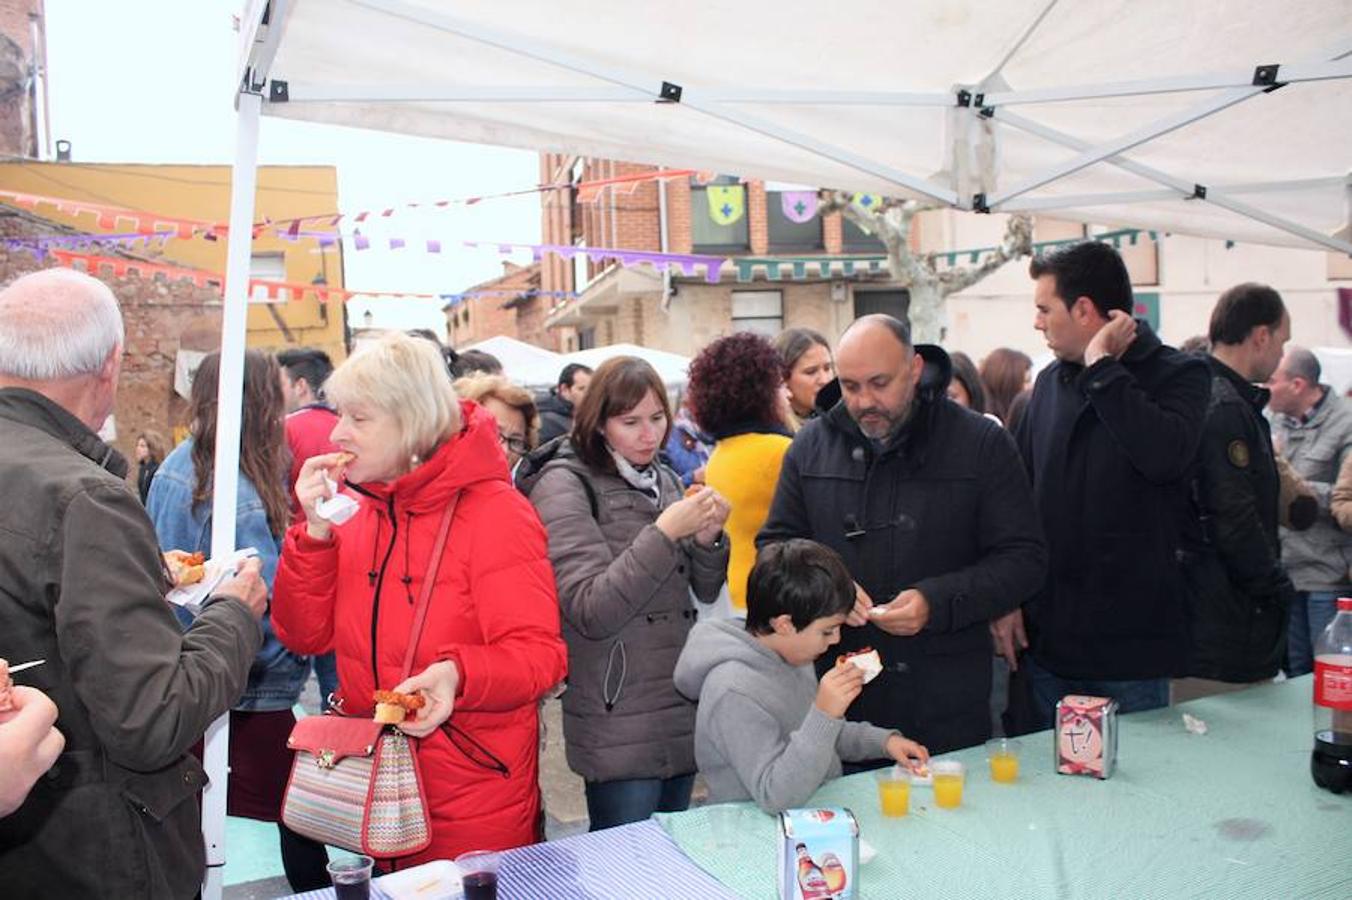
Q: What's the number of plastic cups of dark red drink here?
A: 2